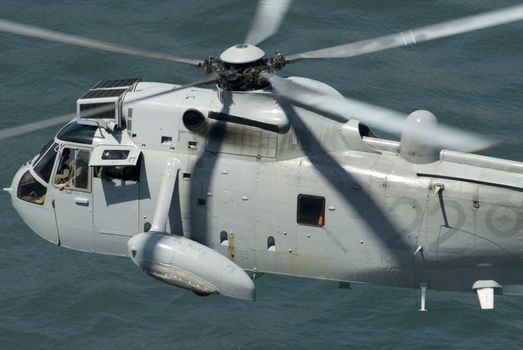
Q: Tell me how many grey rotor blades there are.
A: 5